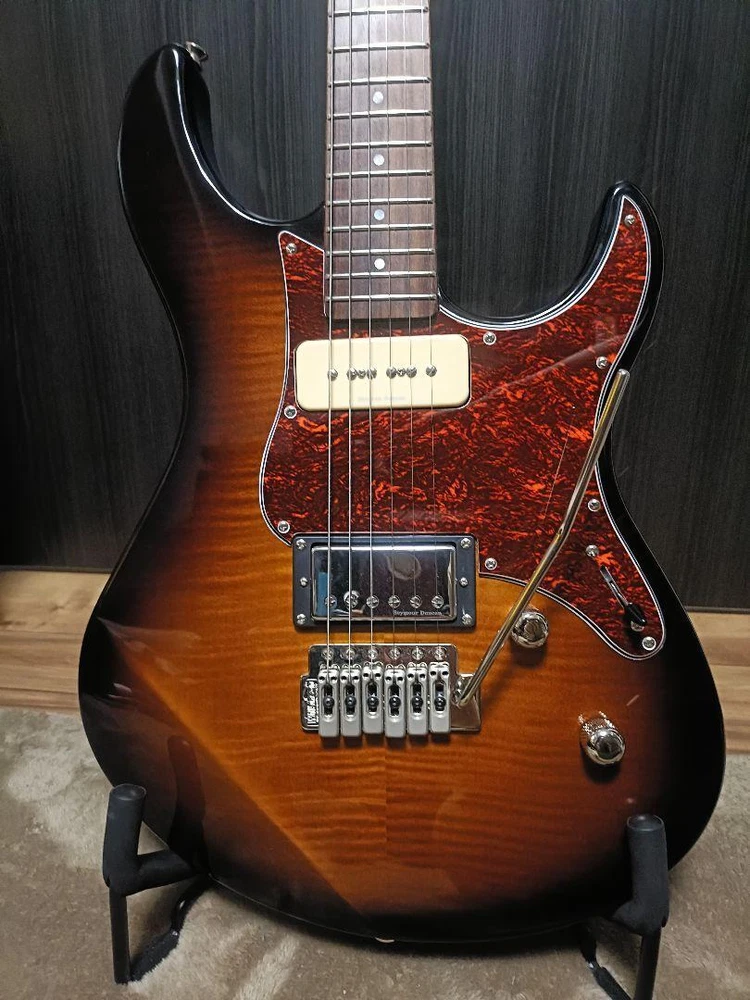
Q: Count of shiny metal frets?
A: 11